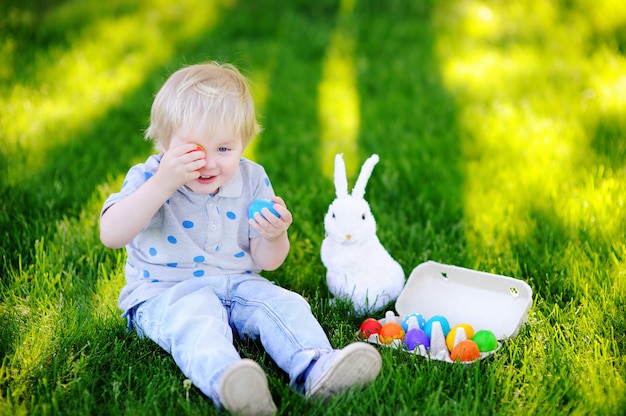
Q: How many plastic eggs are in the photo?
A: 10